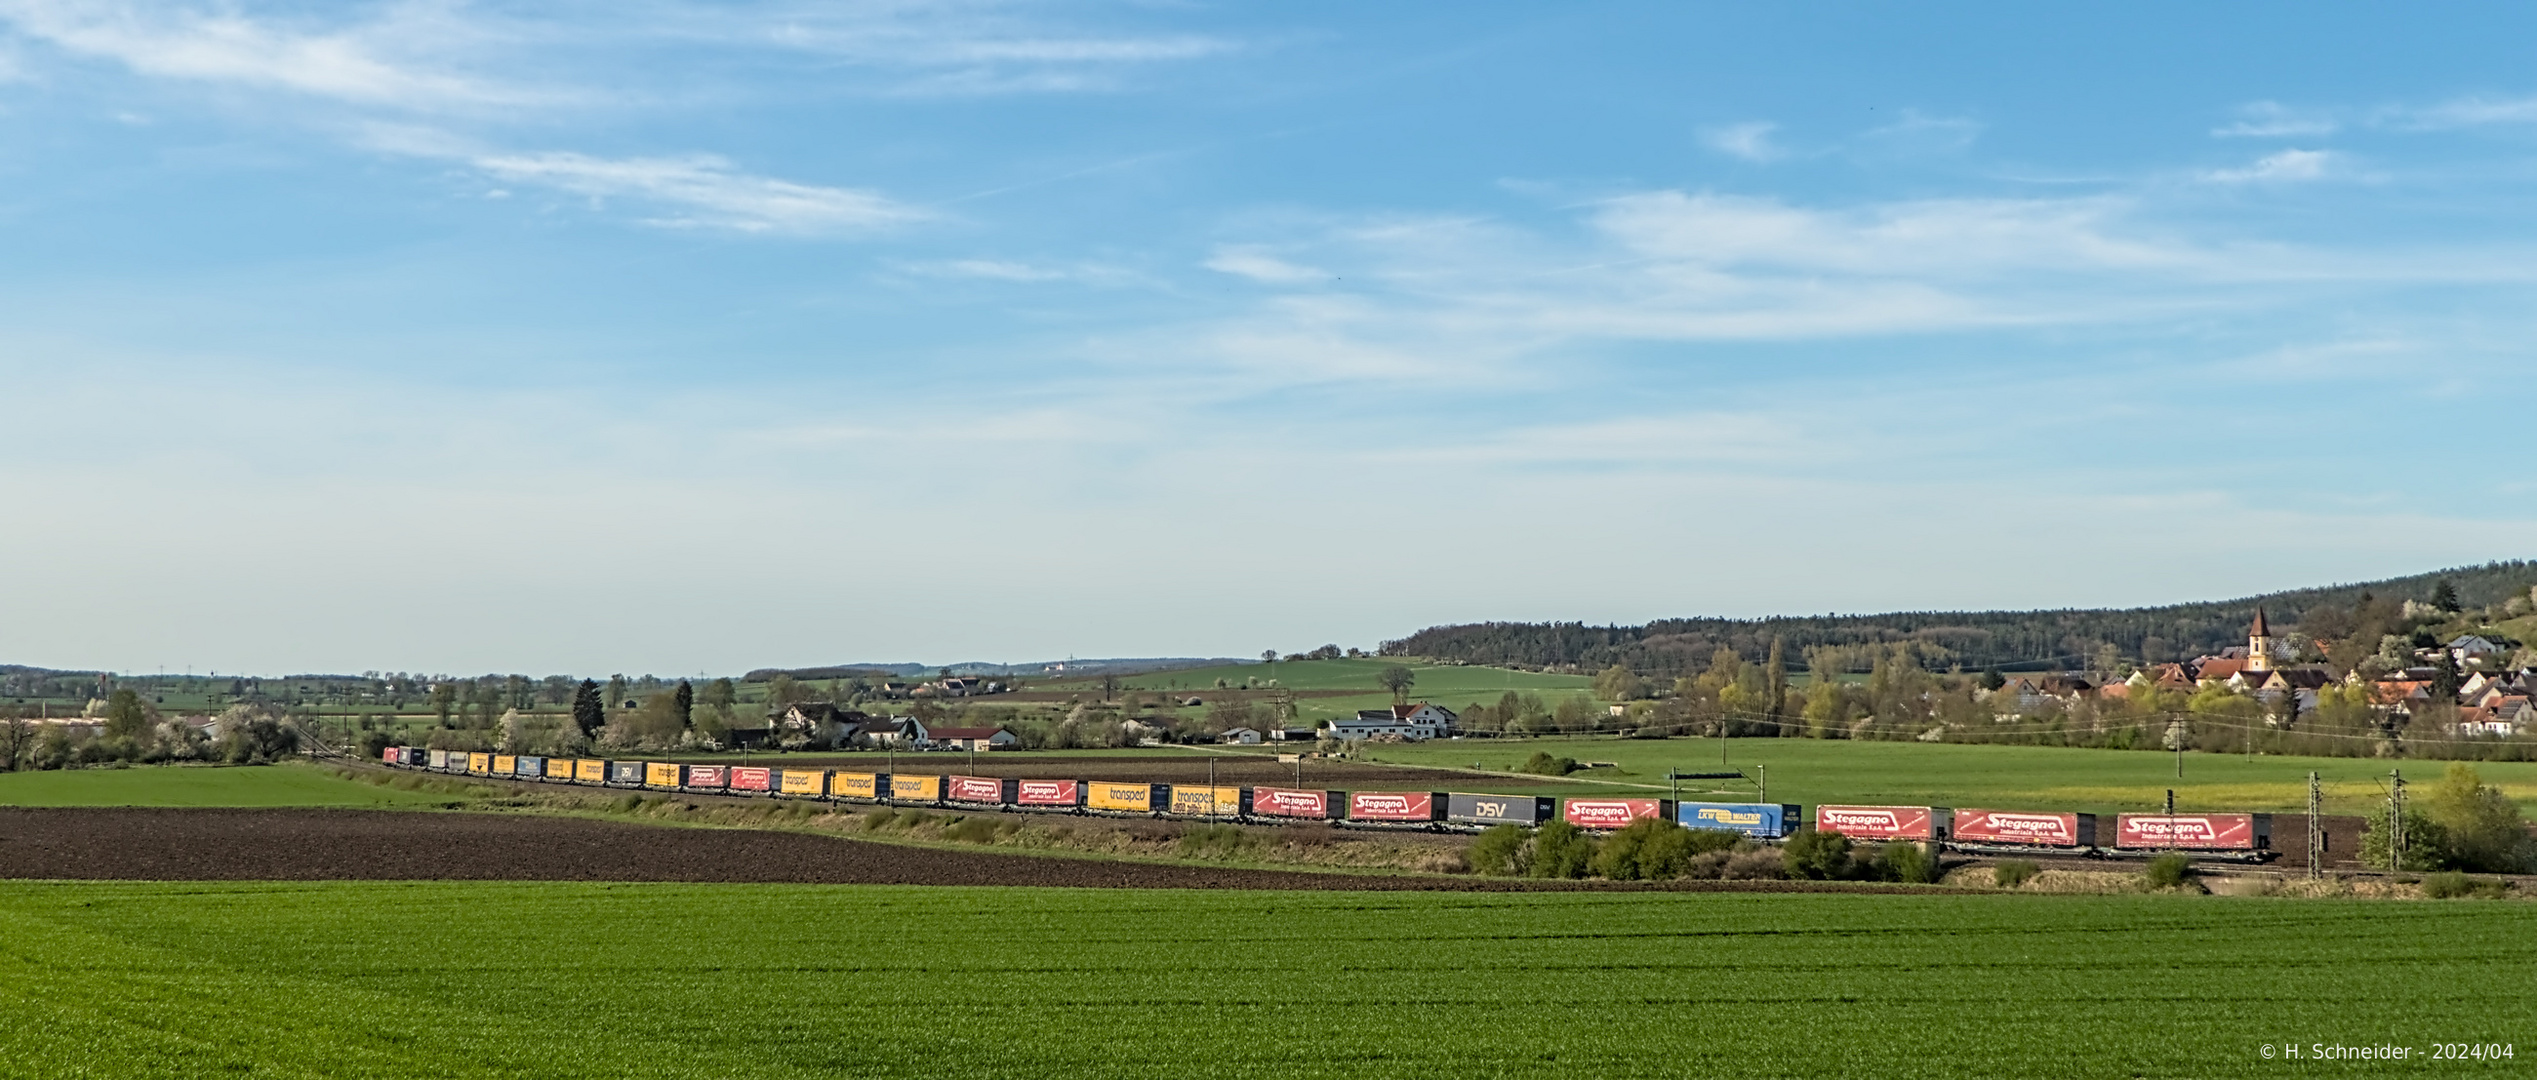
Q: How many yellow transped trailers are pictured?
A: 10